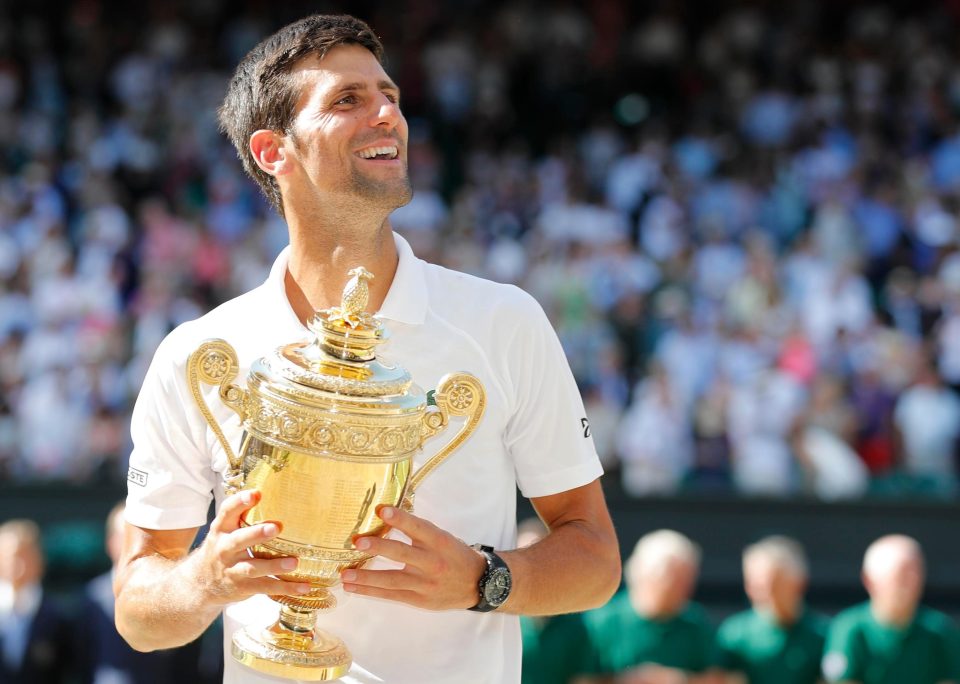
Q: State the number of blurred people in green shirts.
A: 4